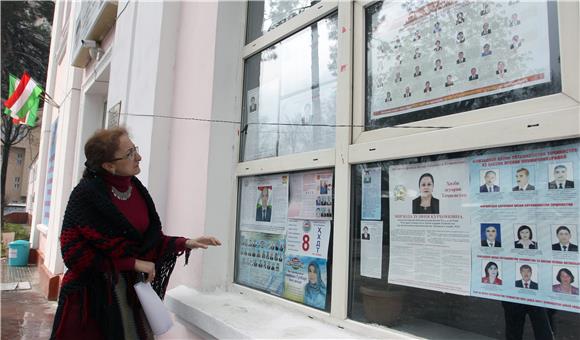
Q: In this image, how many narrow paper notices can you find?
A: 2